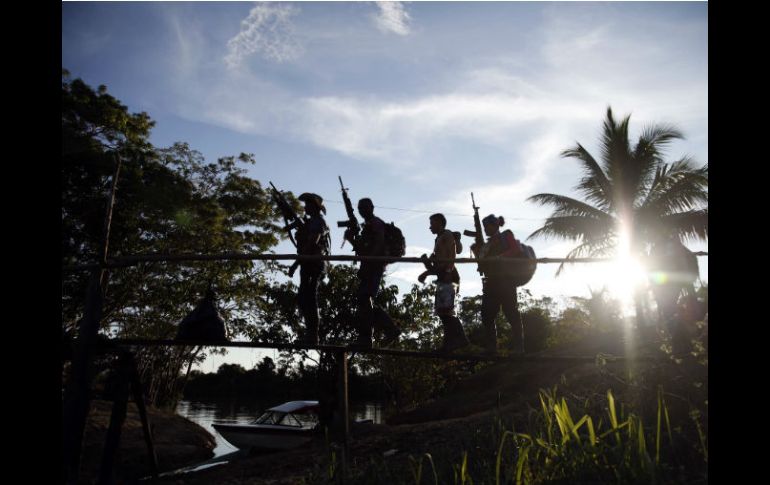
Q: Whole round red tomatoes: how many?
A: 0